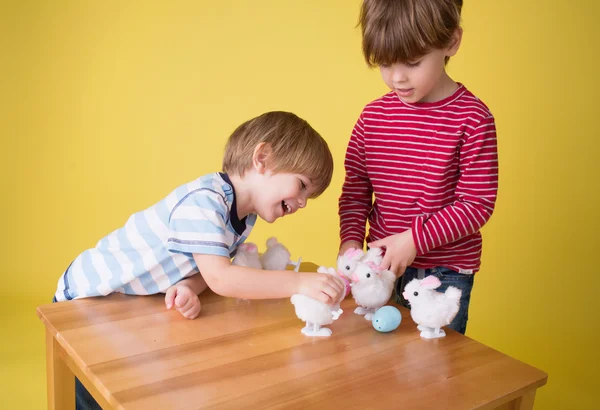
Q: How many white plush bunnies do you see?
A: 6